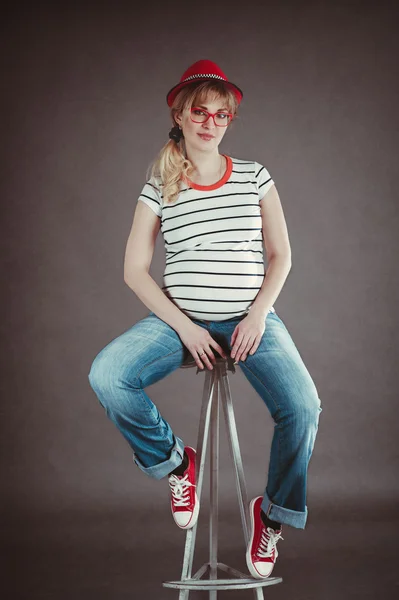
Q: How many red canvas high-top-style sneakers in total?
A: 2